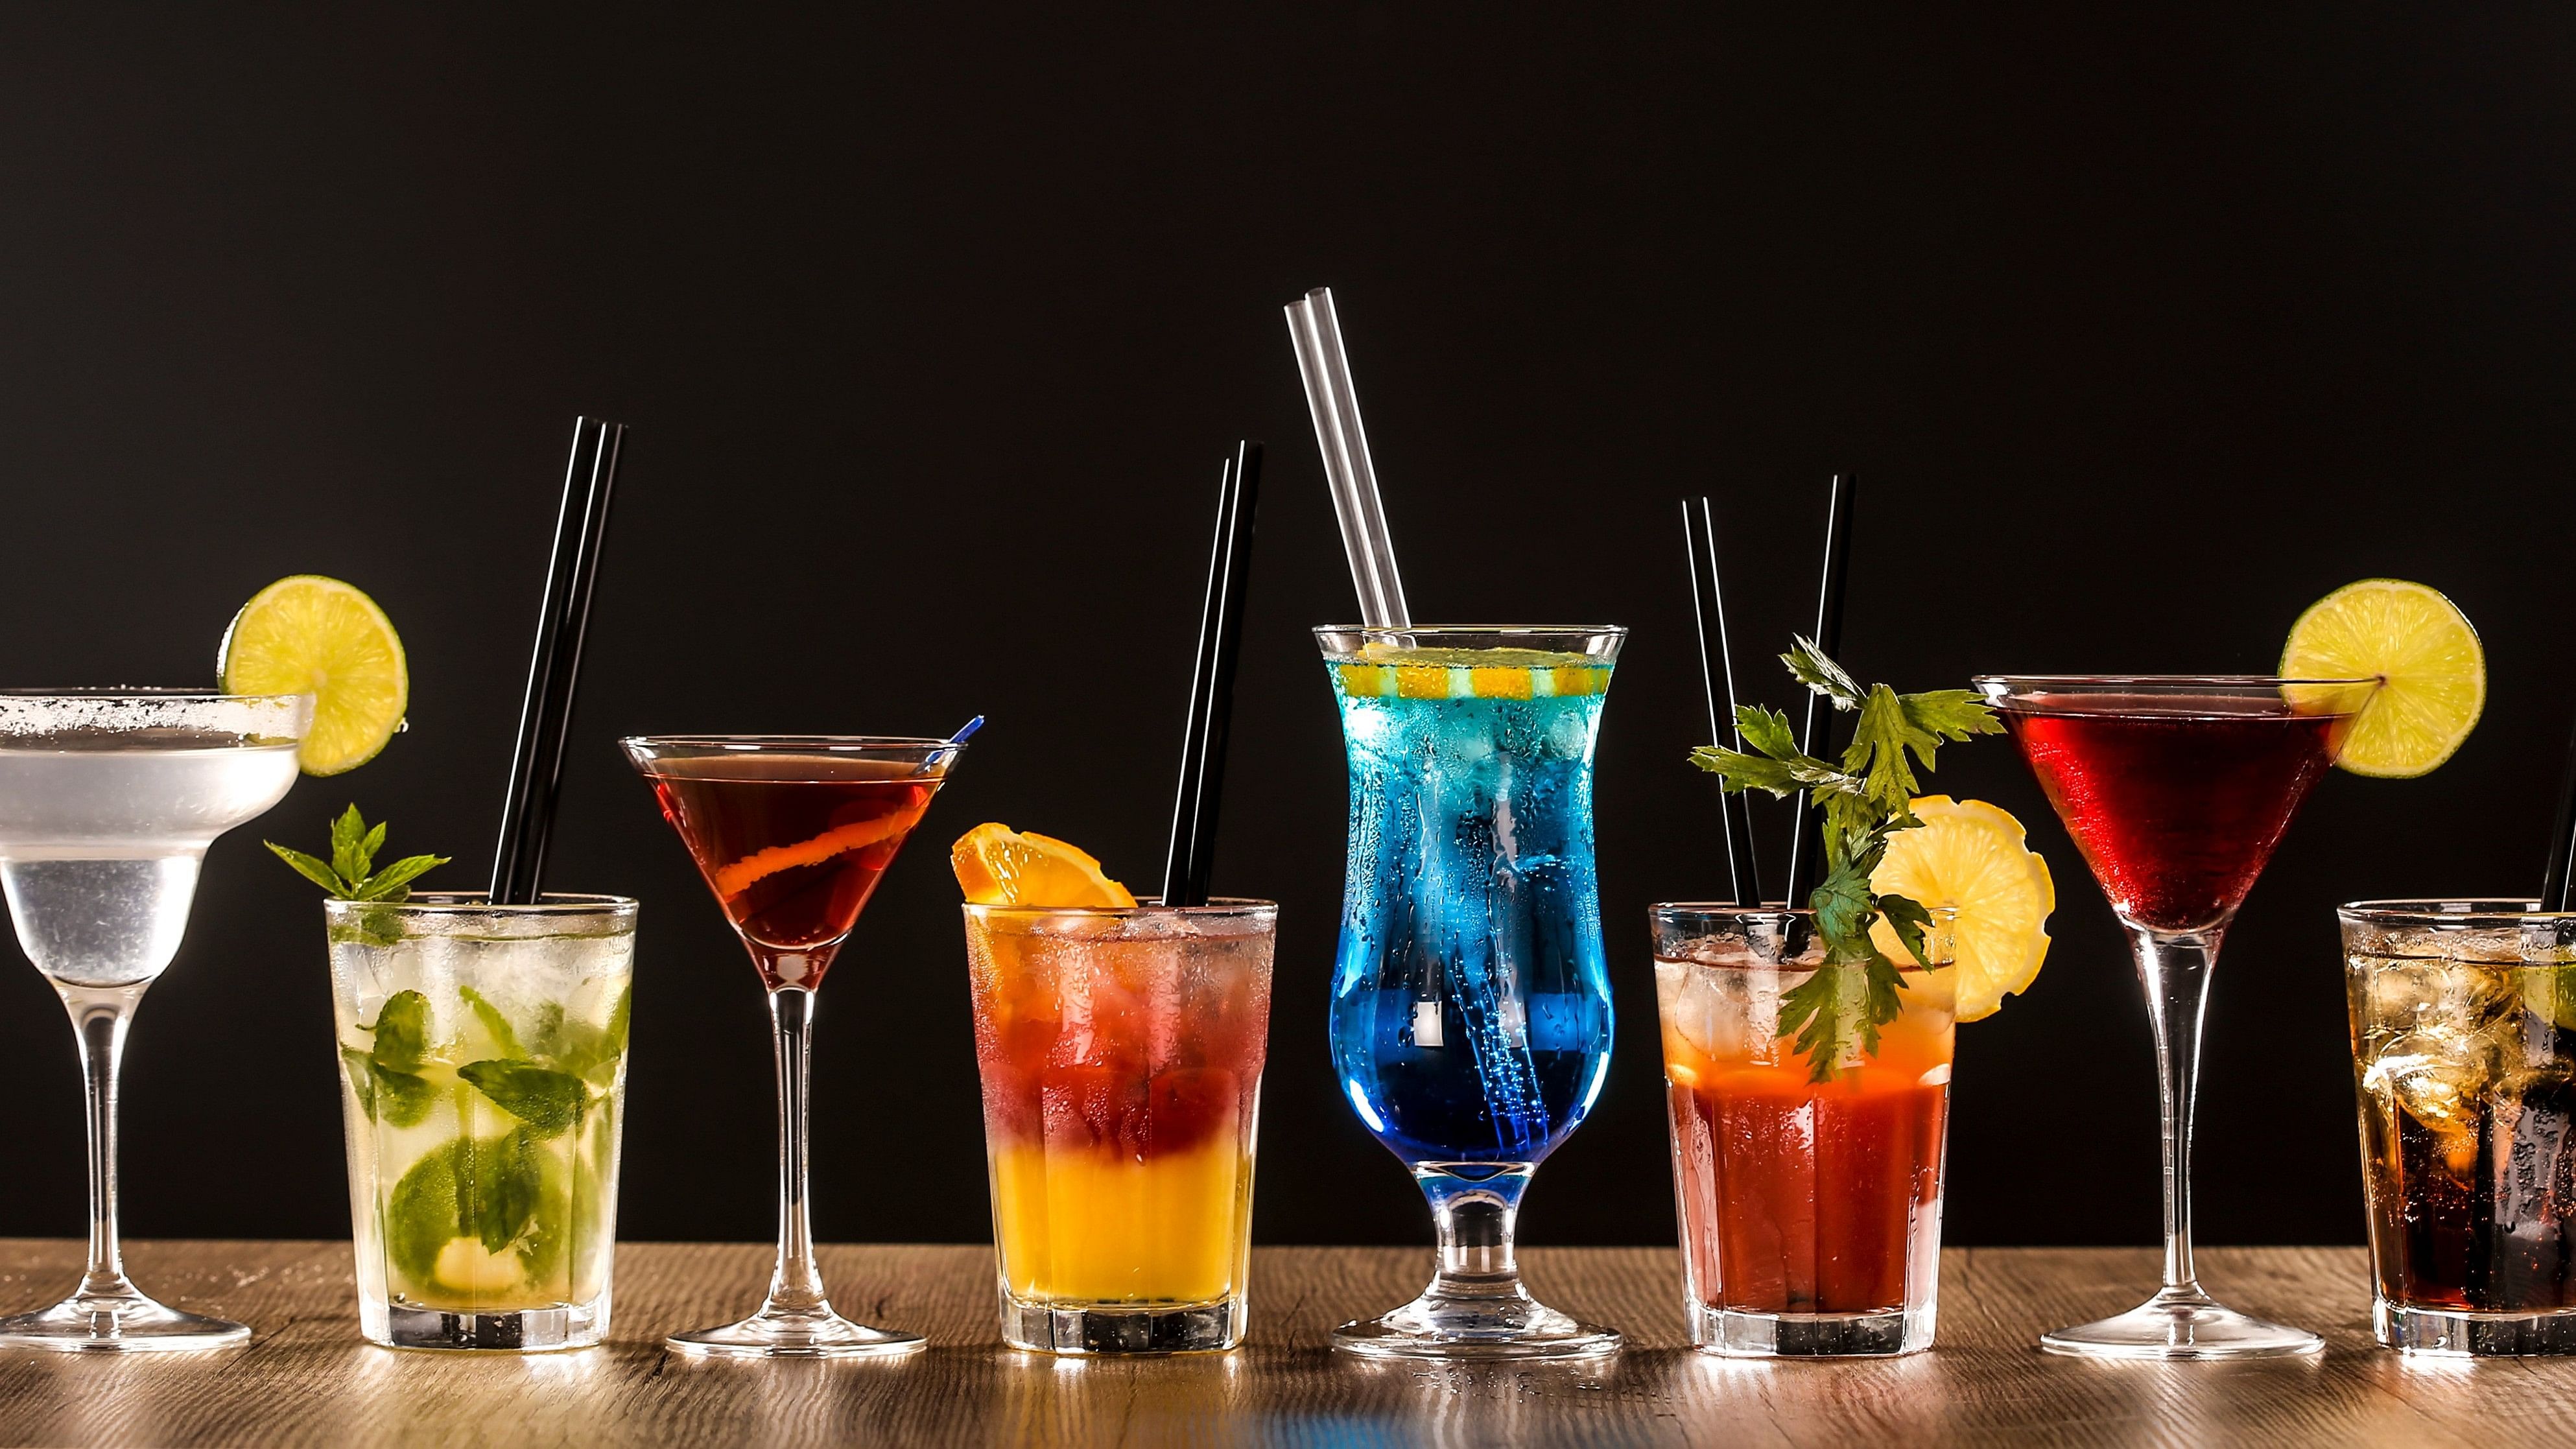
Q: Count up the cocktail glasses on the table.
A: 8